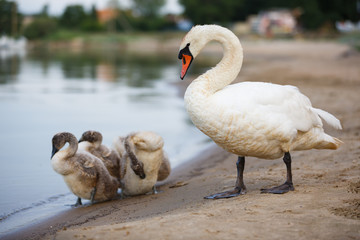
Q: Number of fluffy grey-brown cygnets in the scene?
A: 3